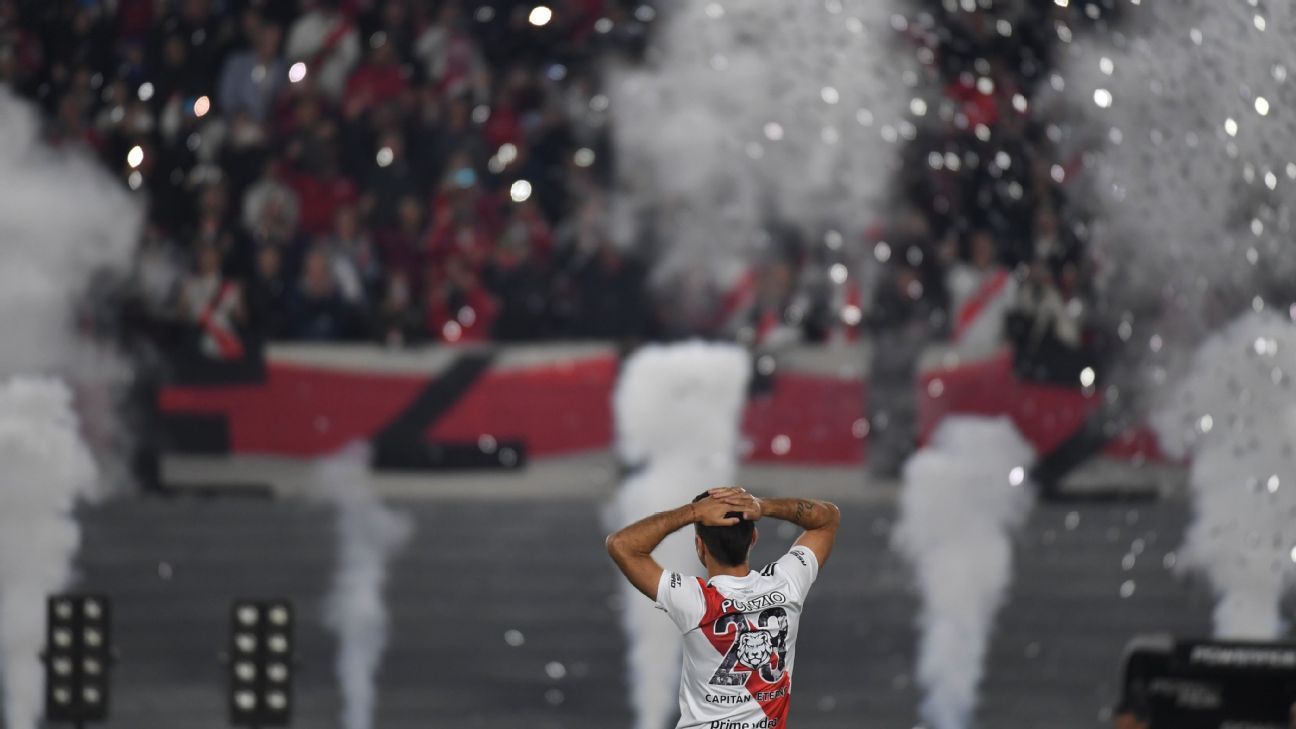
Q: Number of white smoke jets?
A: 5